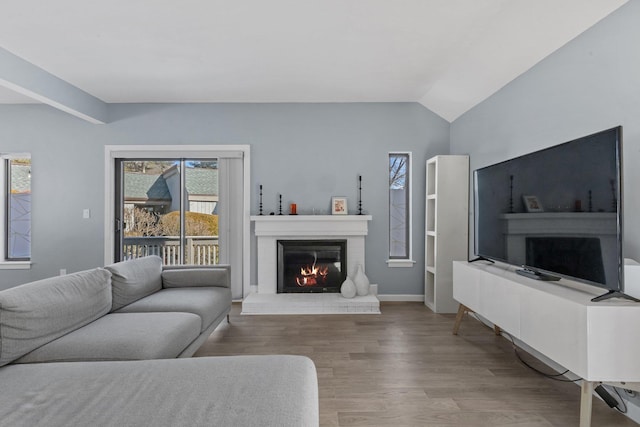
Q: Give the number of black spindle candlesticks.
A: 3